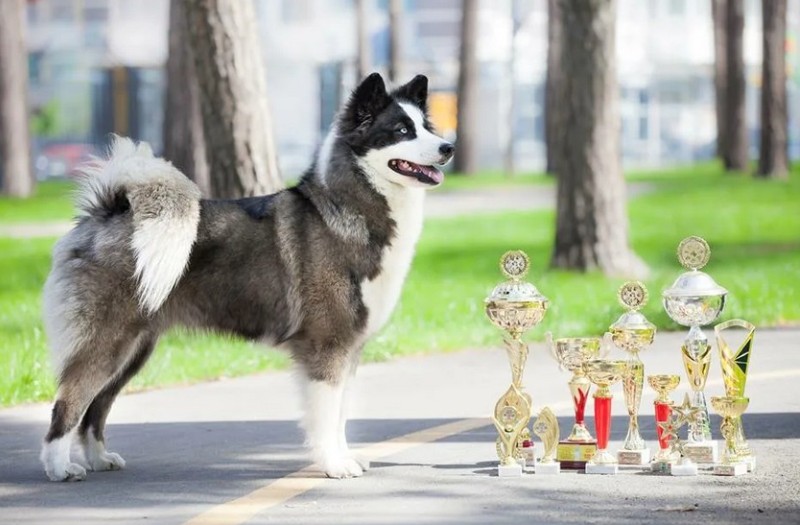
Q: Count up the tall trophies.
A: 3